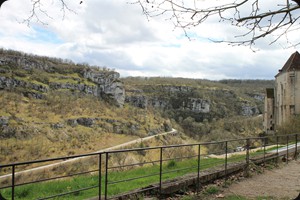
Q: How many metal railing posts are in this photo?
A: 11